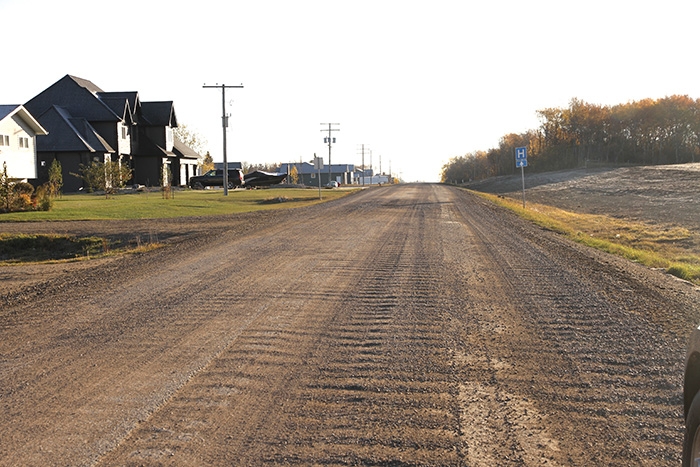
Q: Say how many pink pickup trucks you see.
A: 0